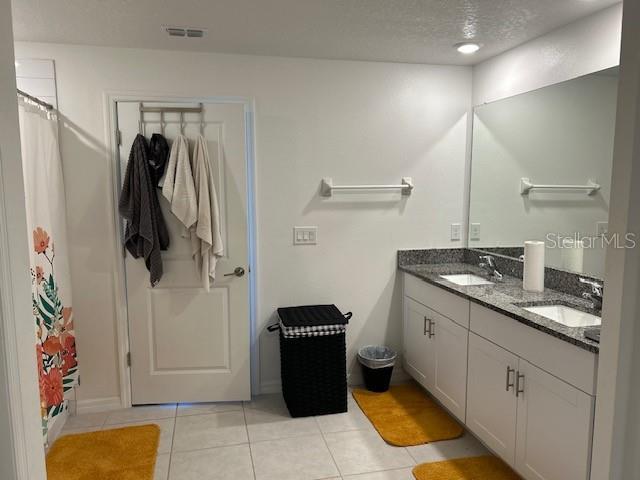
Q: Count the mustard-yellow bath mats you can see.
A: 3